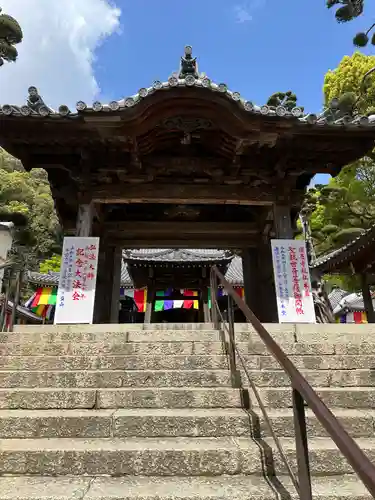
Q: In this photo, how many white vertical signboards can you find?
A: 2